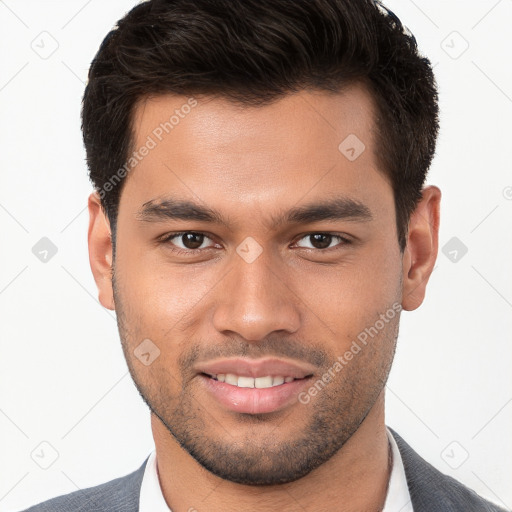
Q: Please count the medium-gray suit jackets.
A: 1